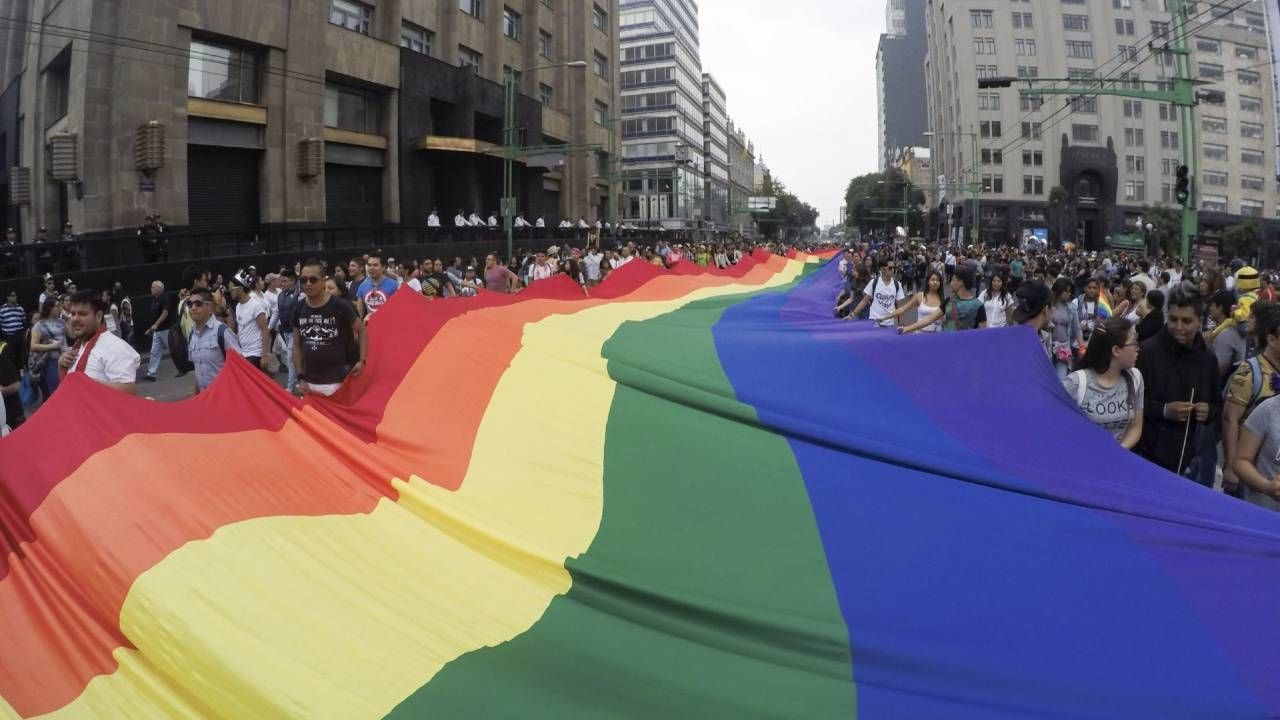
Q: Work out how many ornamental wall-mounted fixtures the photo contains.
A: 4